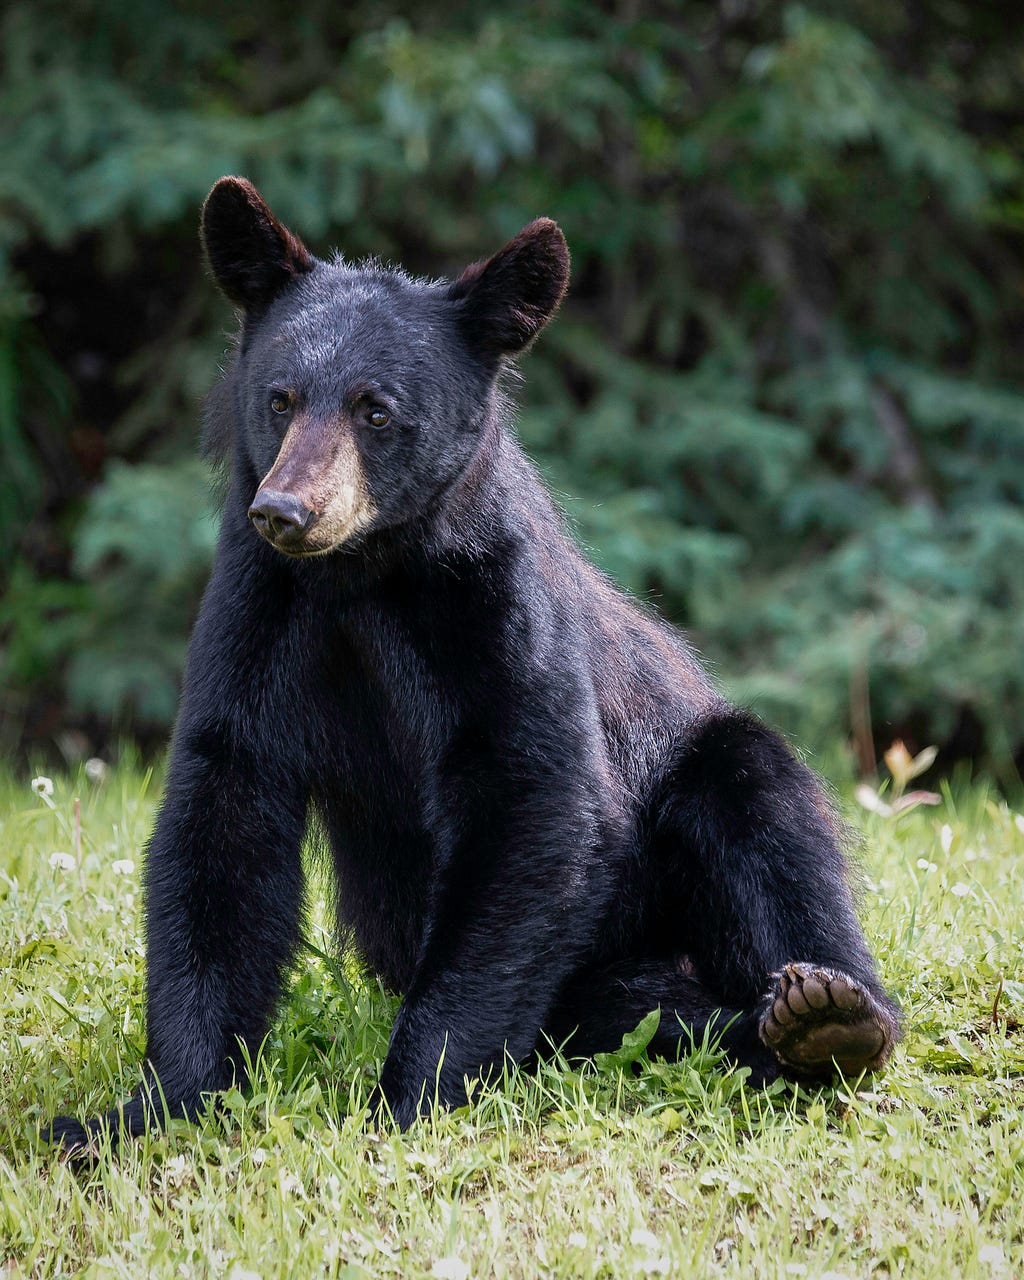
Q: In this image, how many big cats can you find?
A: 0